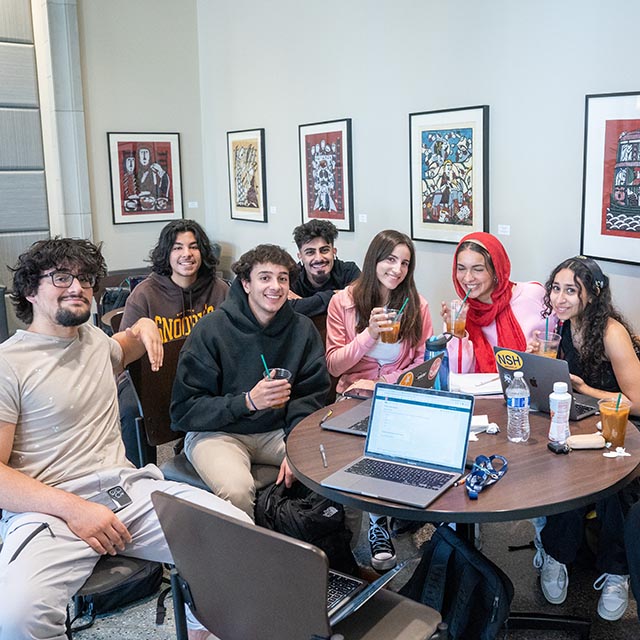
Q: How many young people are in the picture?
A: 7